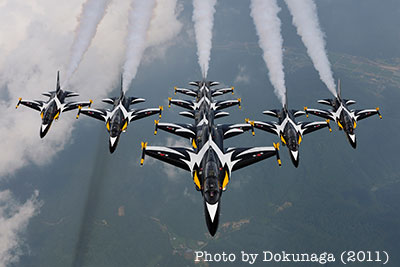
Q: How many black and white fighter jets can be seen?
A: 8